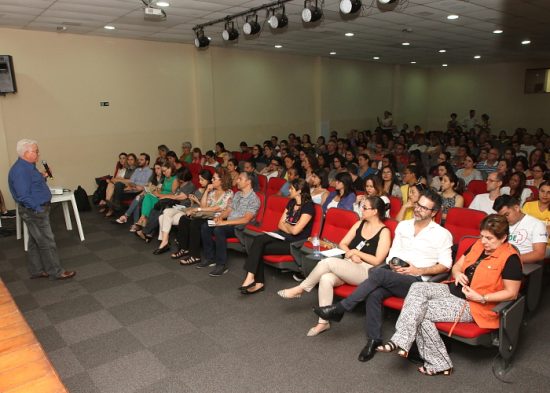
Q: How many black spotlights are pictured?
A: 7